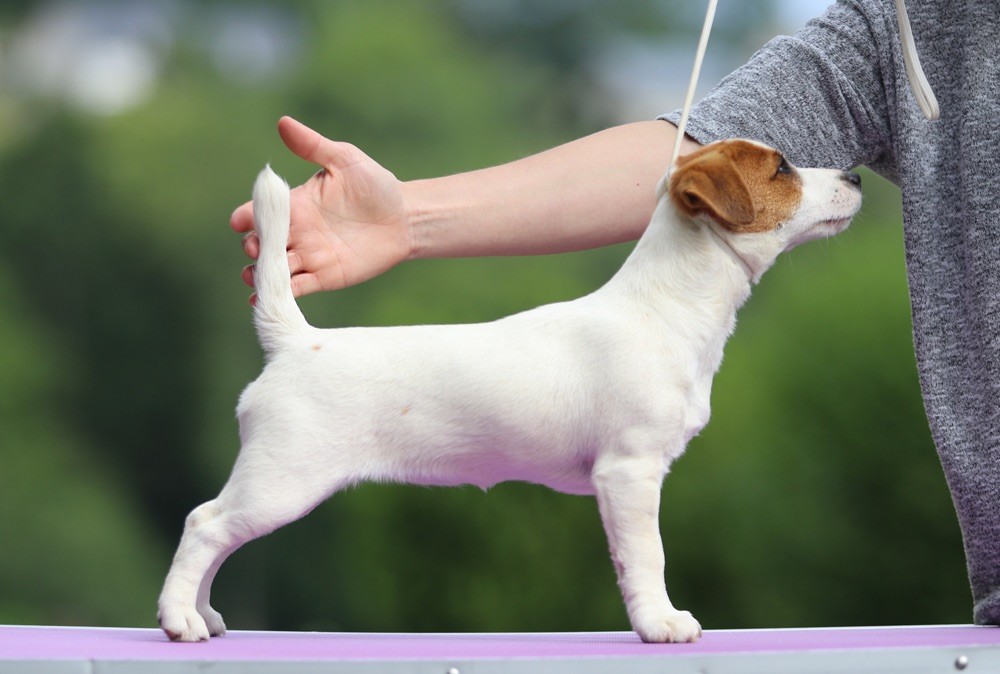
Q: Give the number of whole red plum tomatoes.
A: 0